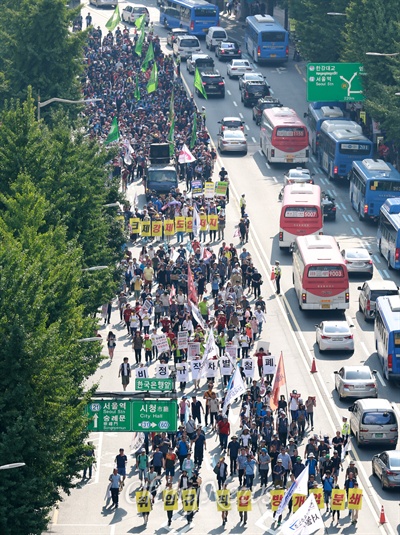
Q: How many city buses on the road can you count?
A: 10